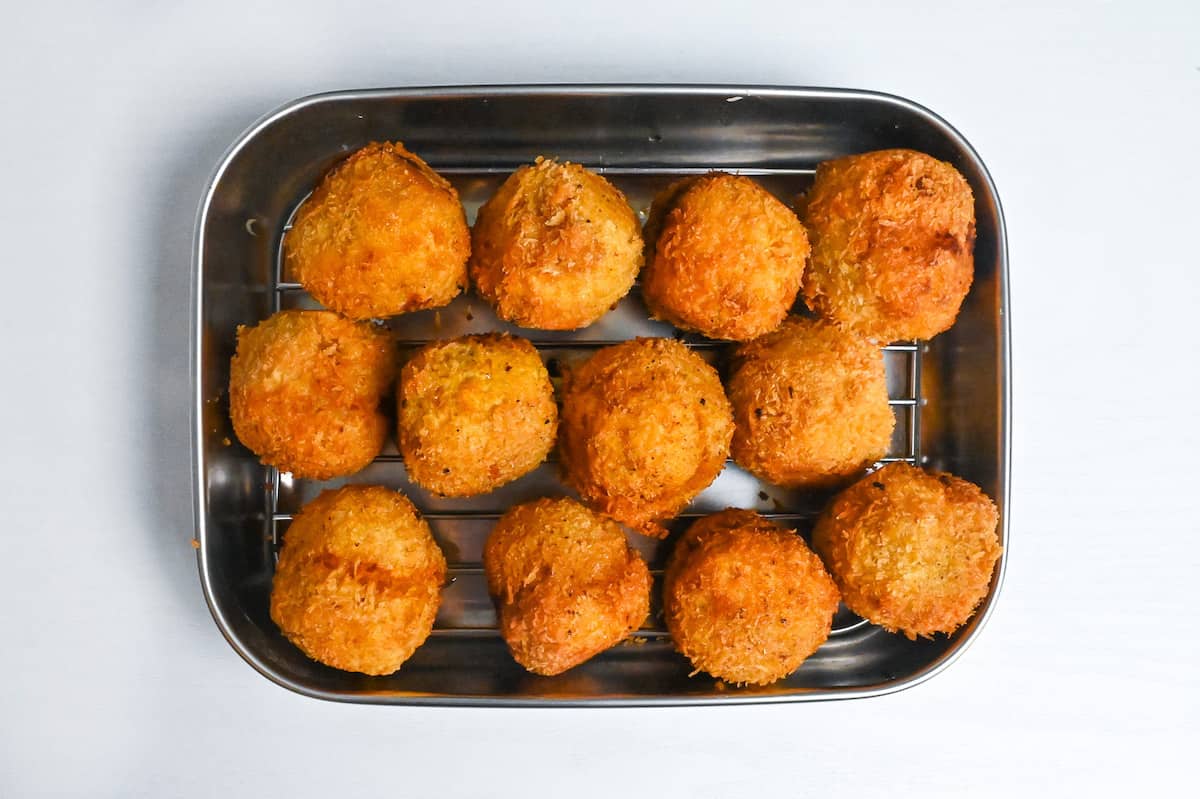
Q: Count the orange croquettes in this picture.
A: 12